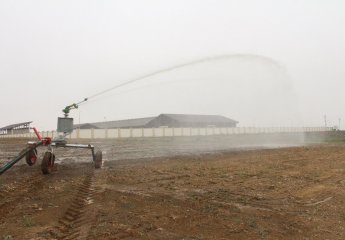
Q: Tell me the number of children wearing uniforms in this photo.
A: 0